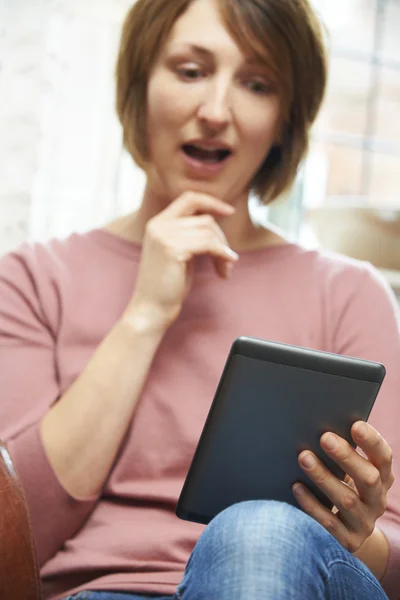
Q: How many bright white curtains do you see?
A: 1